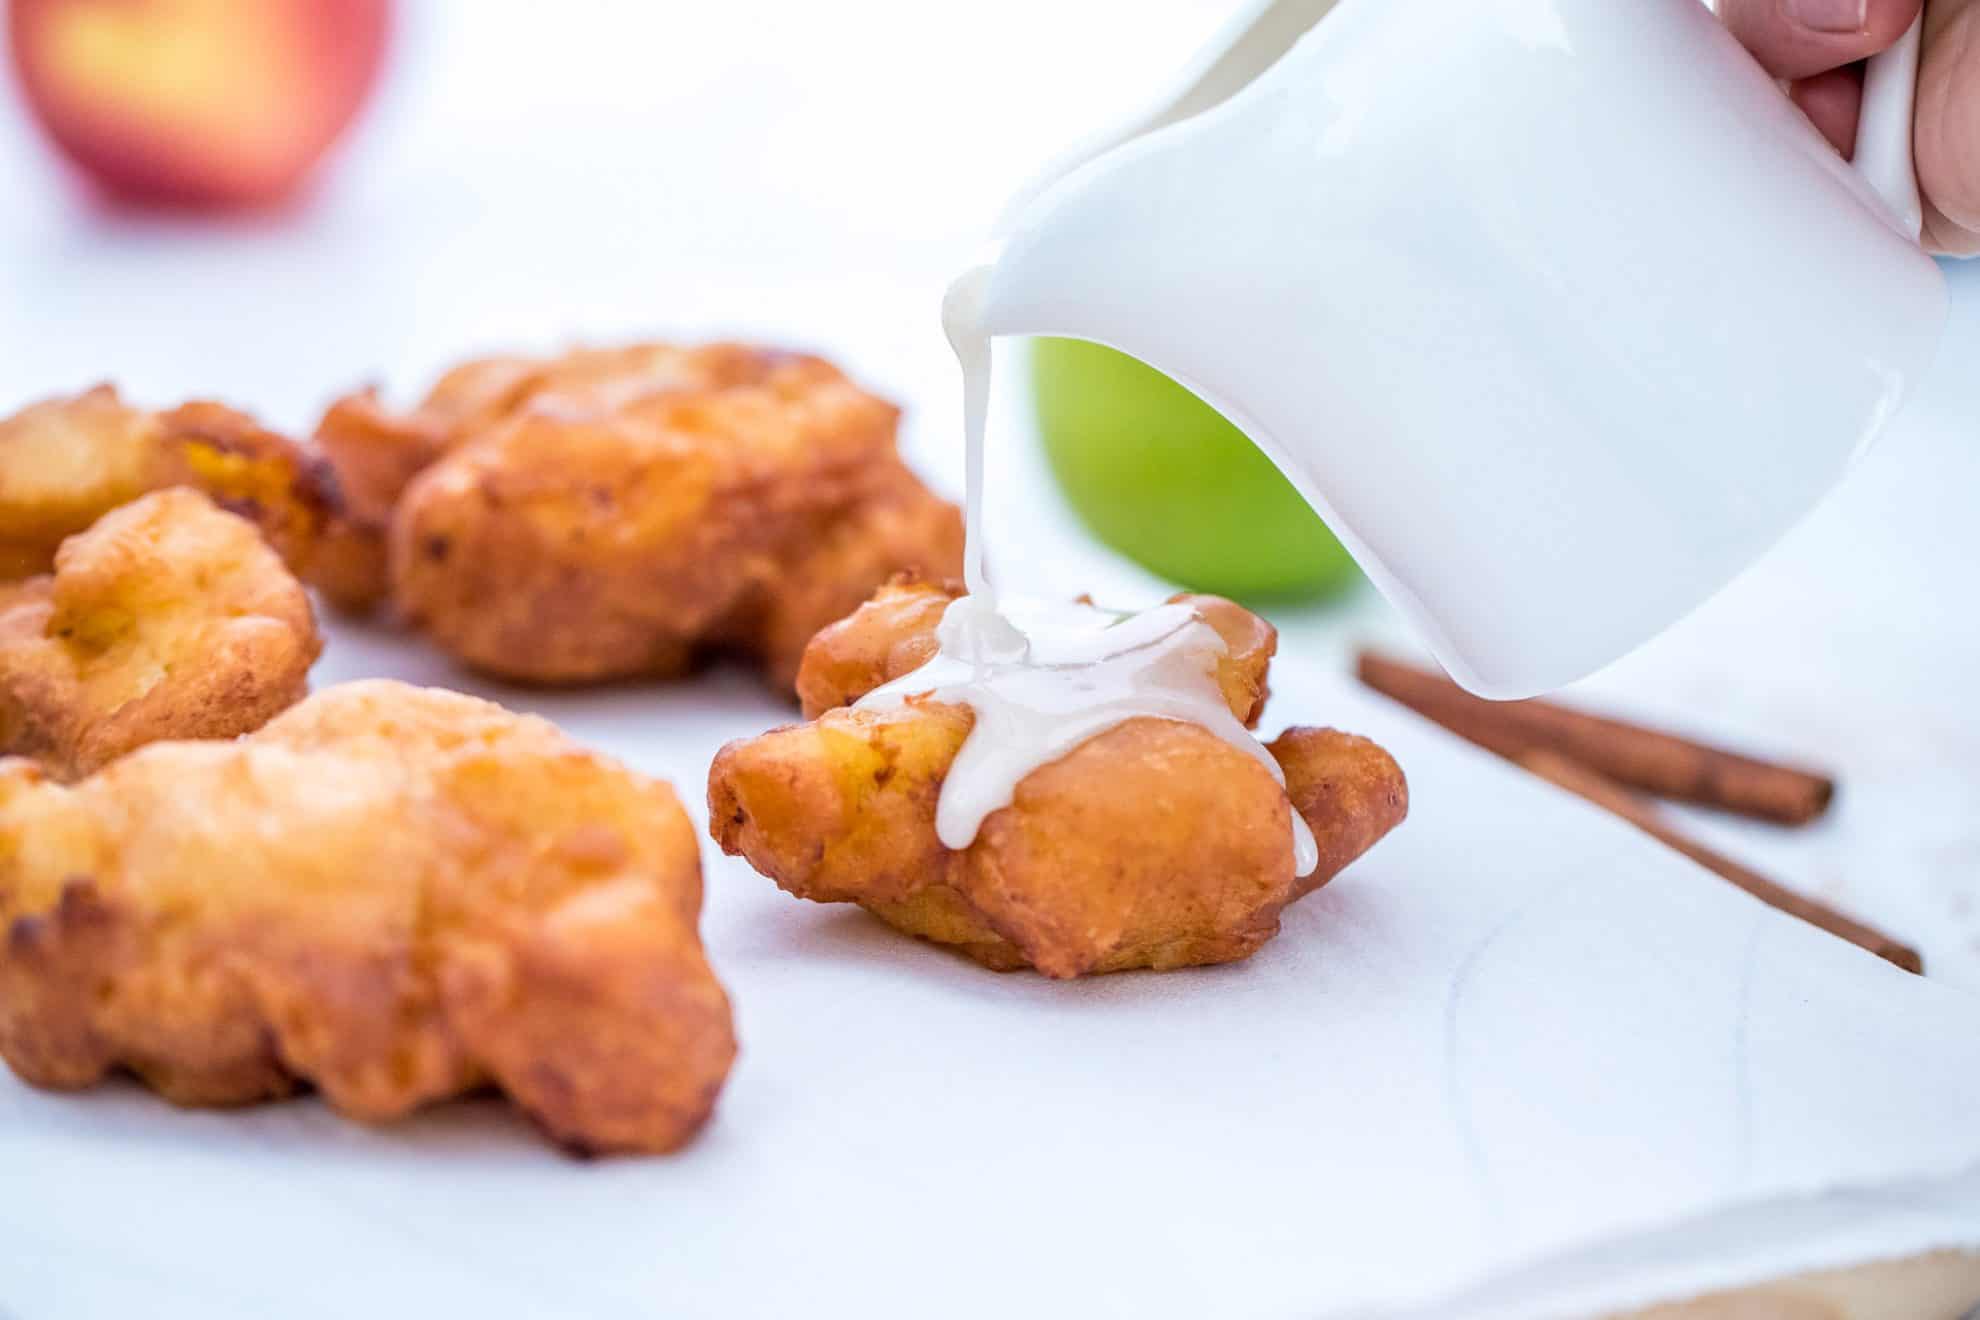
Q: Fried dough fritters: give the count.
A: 5